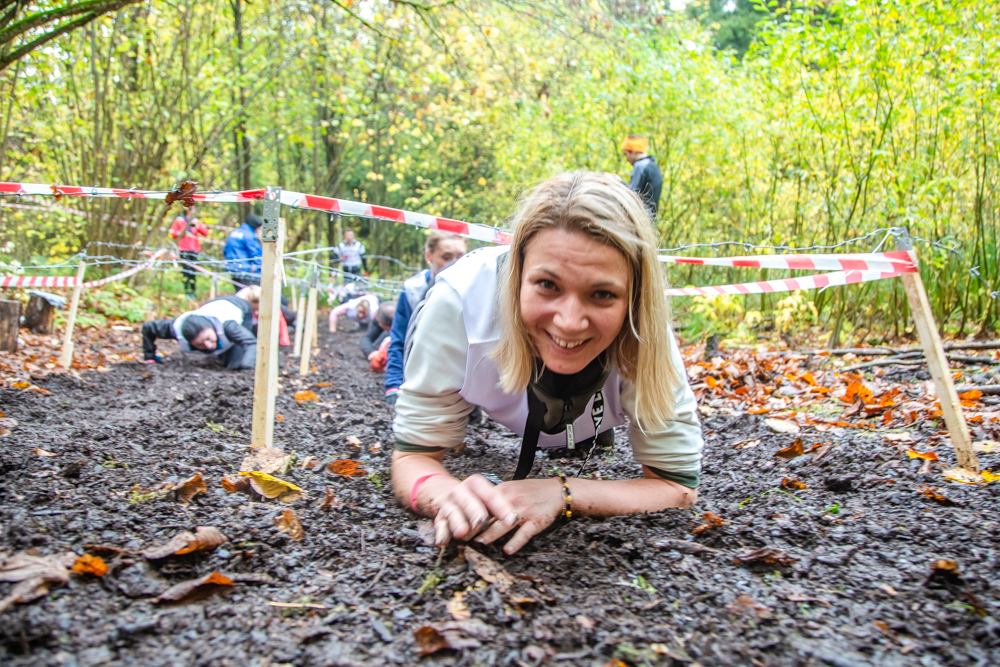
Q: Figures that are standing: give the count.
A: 4